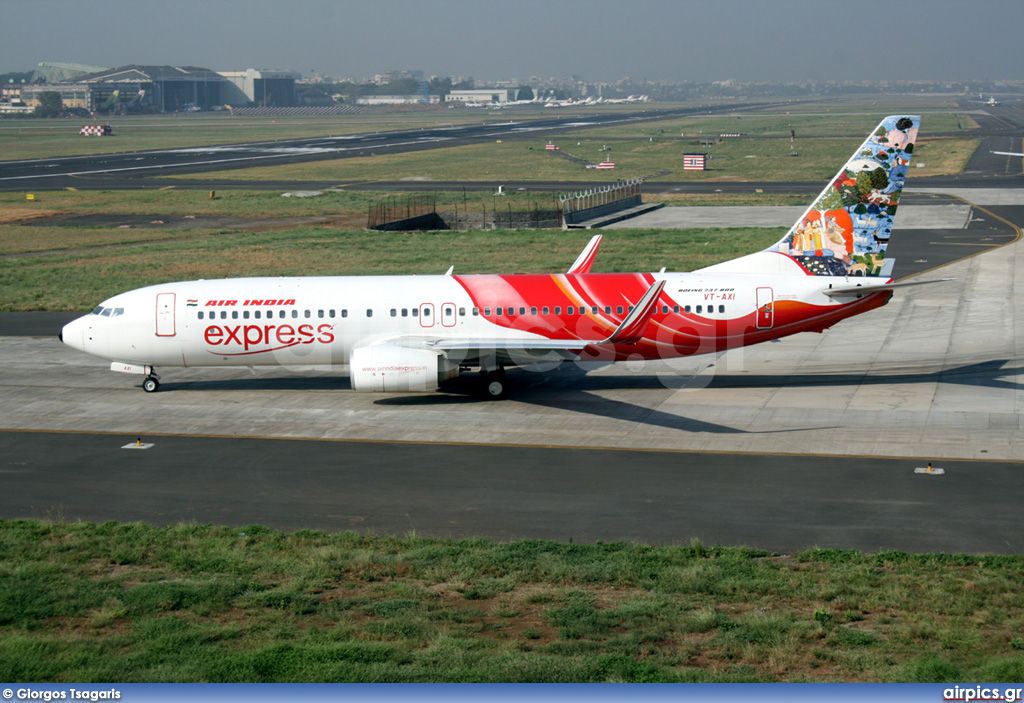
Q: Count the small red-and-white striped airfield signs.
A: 3